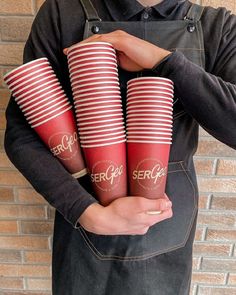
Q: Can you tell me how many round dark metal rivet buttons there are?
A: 2